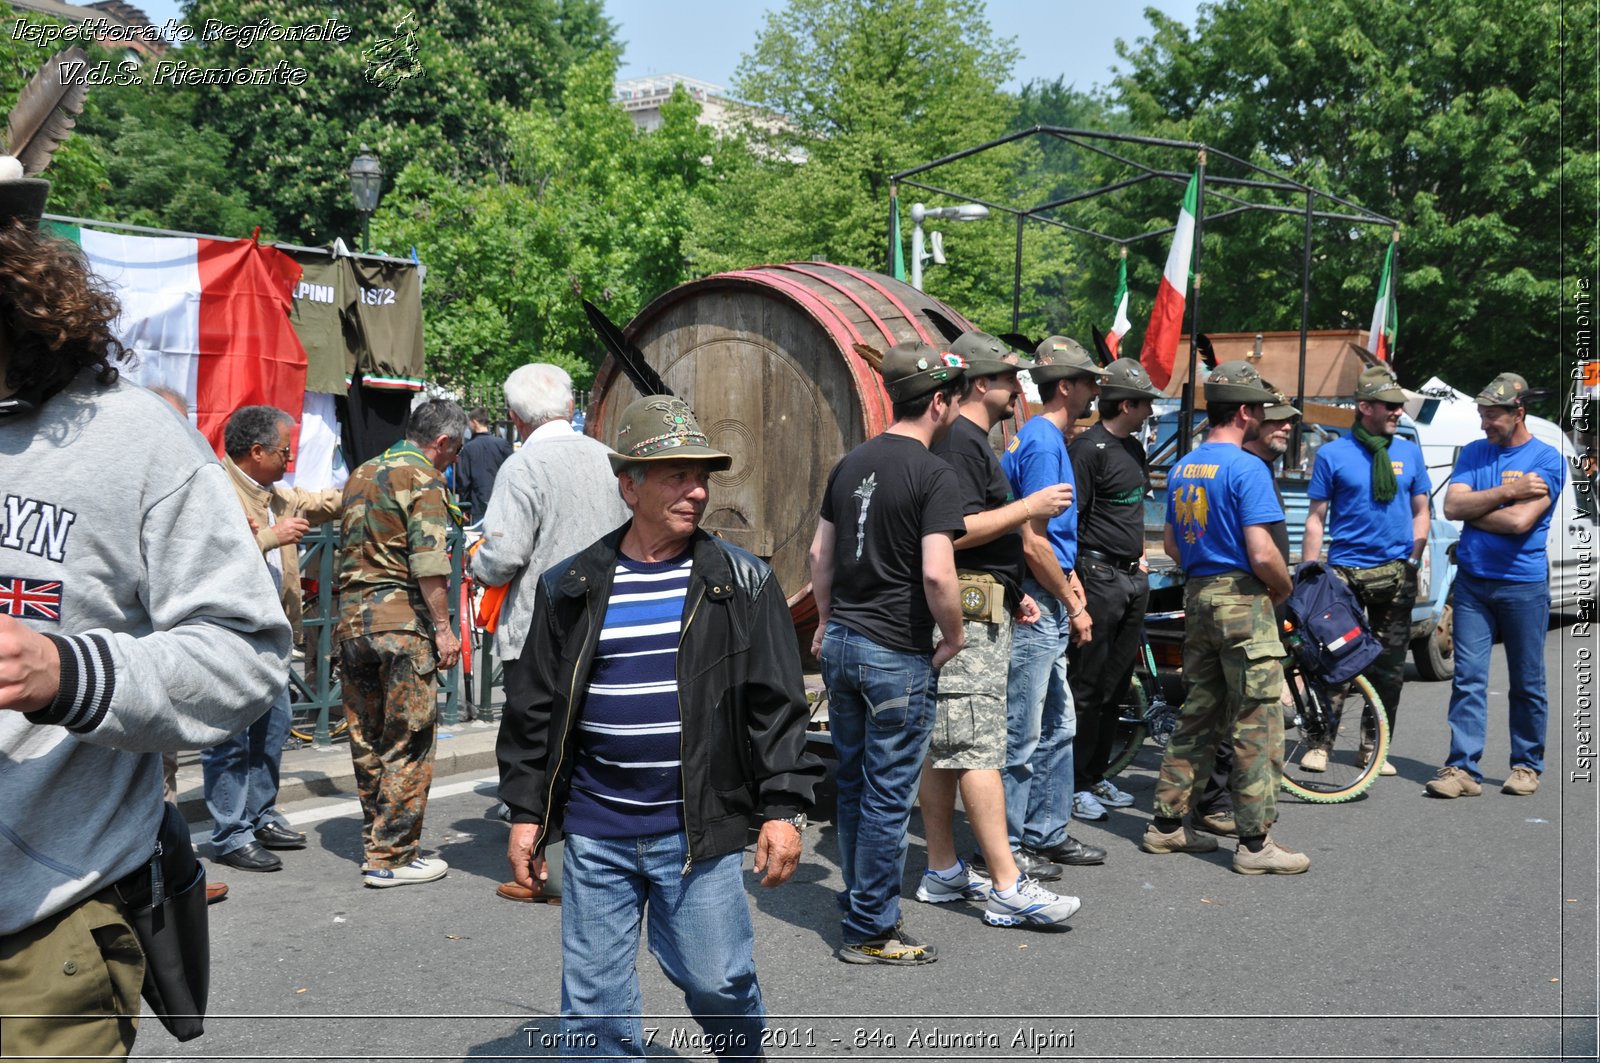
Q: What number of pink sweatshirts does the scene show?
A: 0